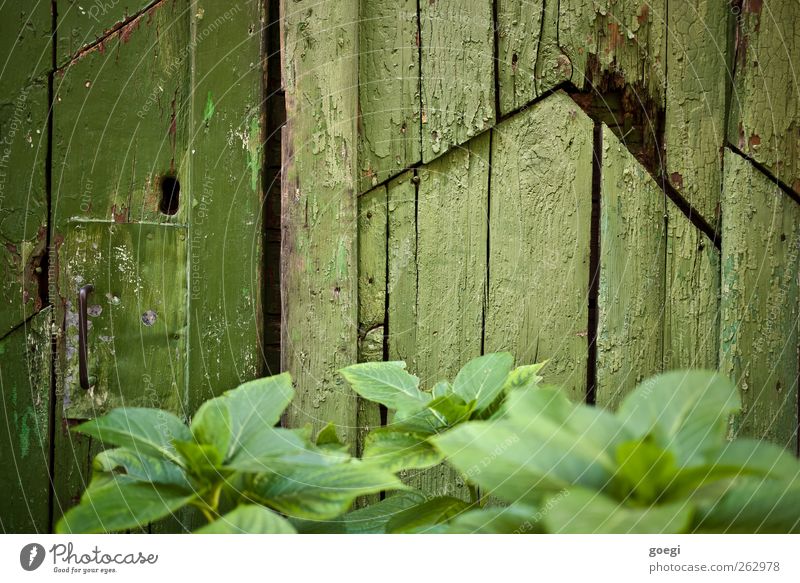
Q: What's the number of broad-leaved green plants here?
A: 3